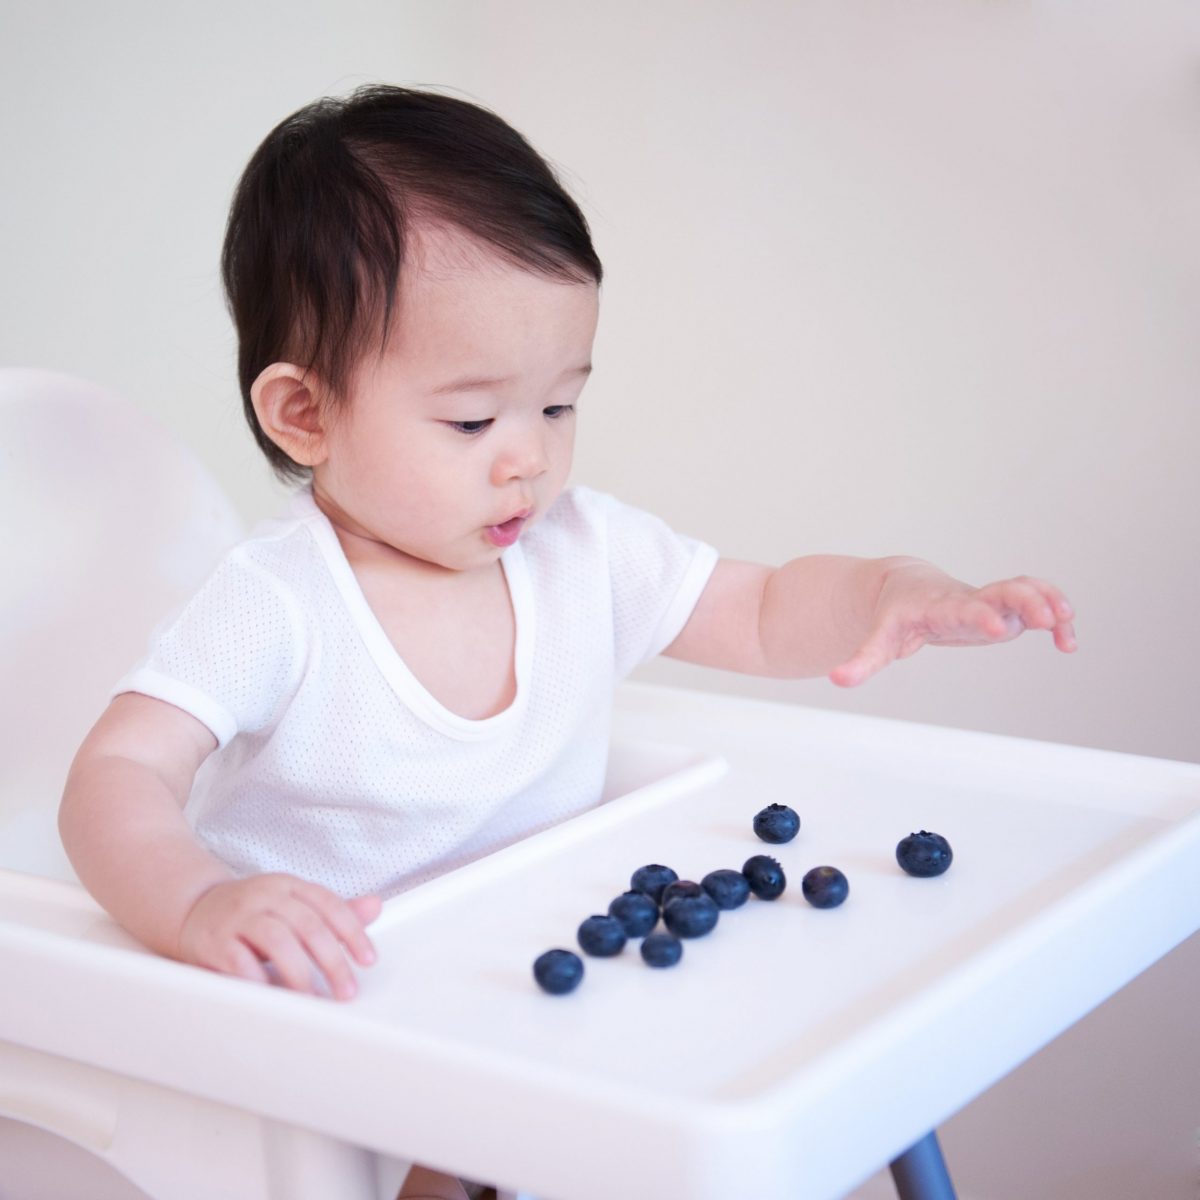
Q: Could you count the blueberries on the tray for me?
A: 12